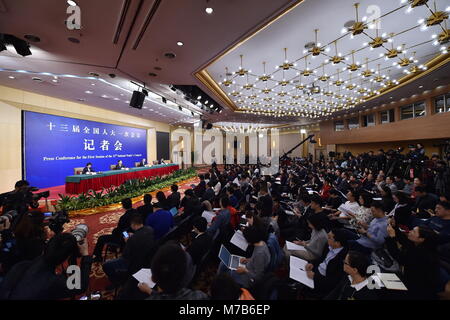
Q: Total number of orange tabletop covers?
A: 0